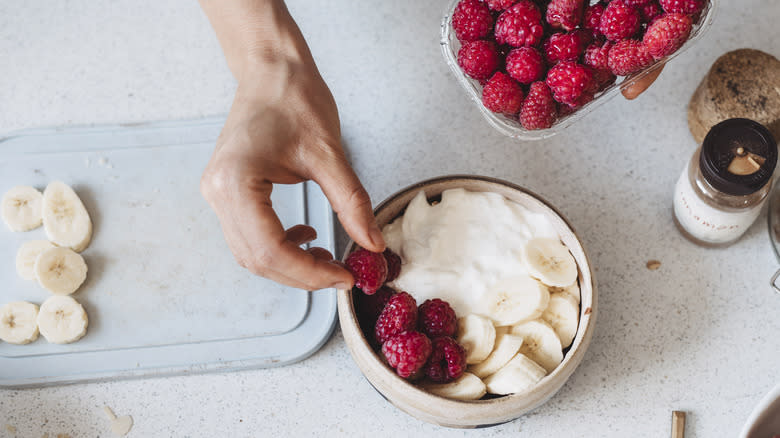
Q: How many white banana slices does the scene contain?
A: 15